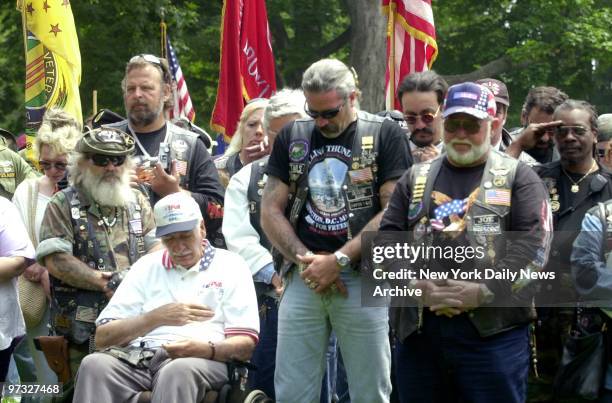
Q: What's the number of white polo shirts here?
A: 1